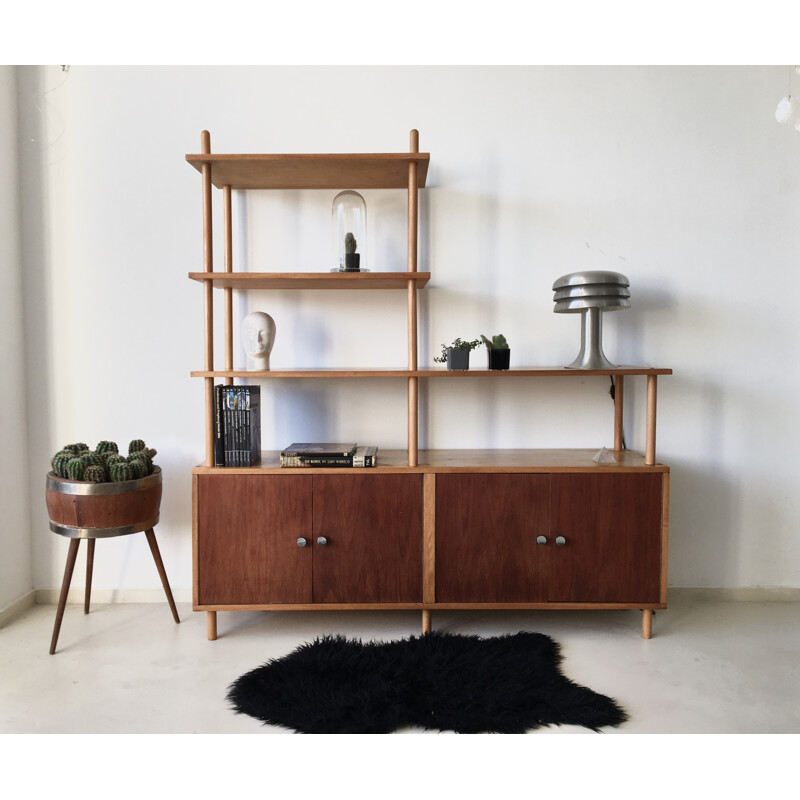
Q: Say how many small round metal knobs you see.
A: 4